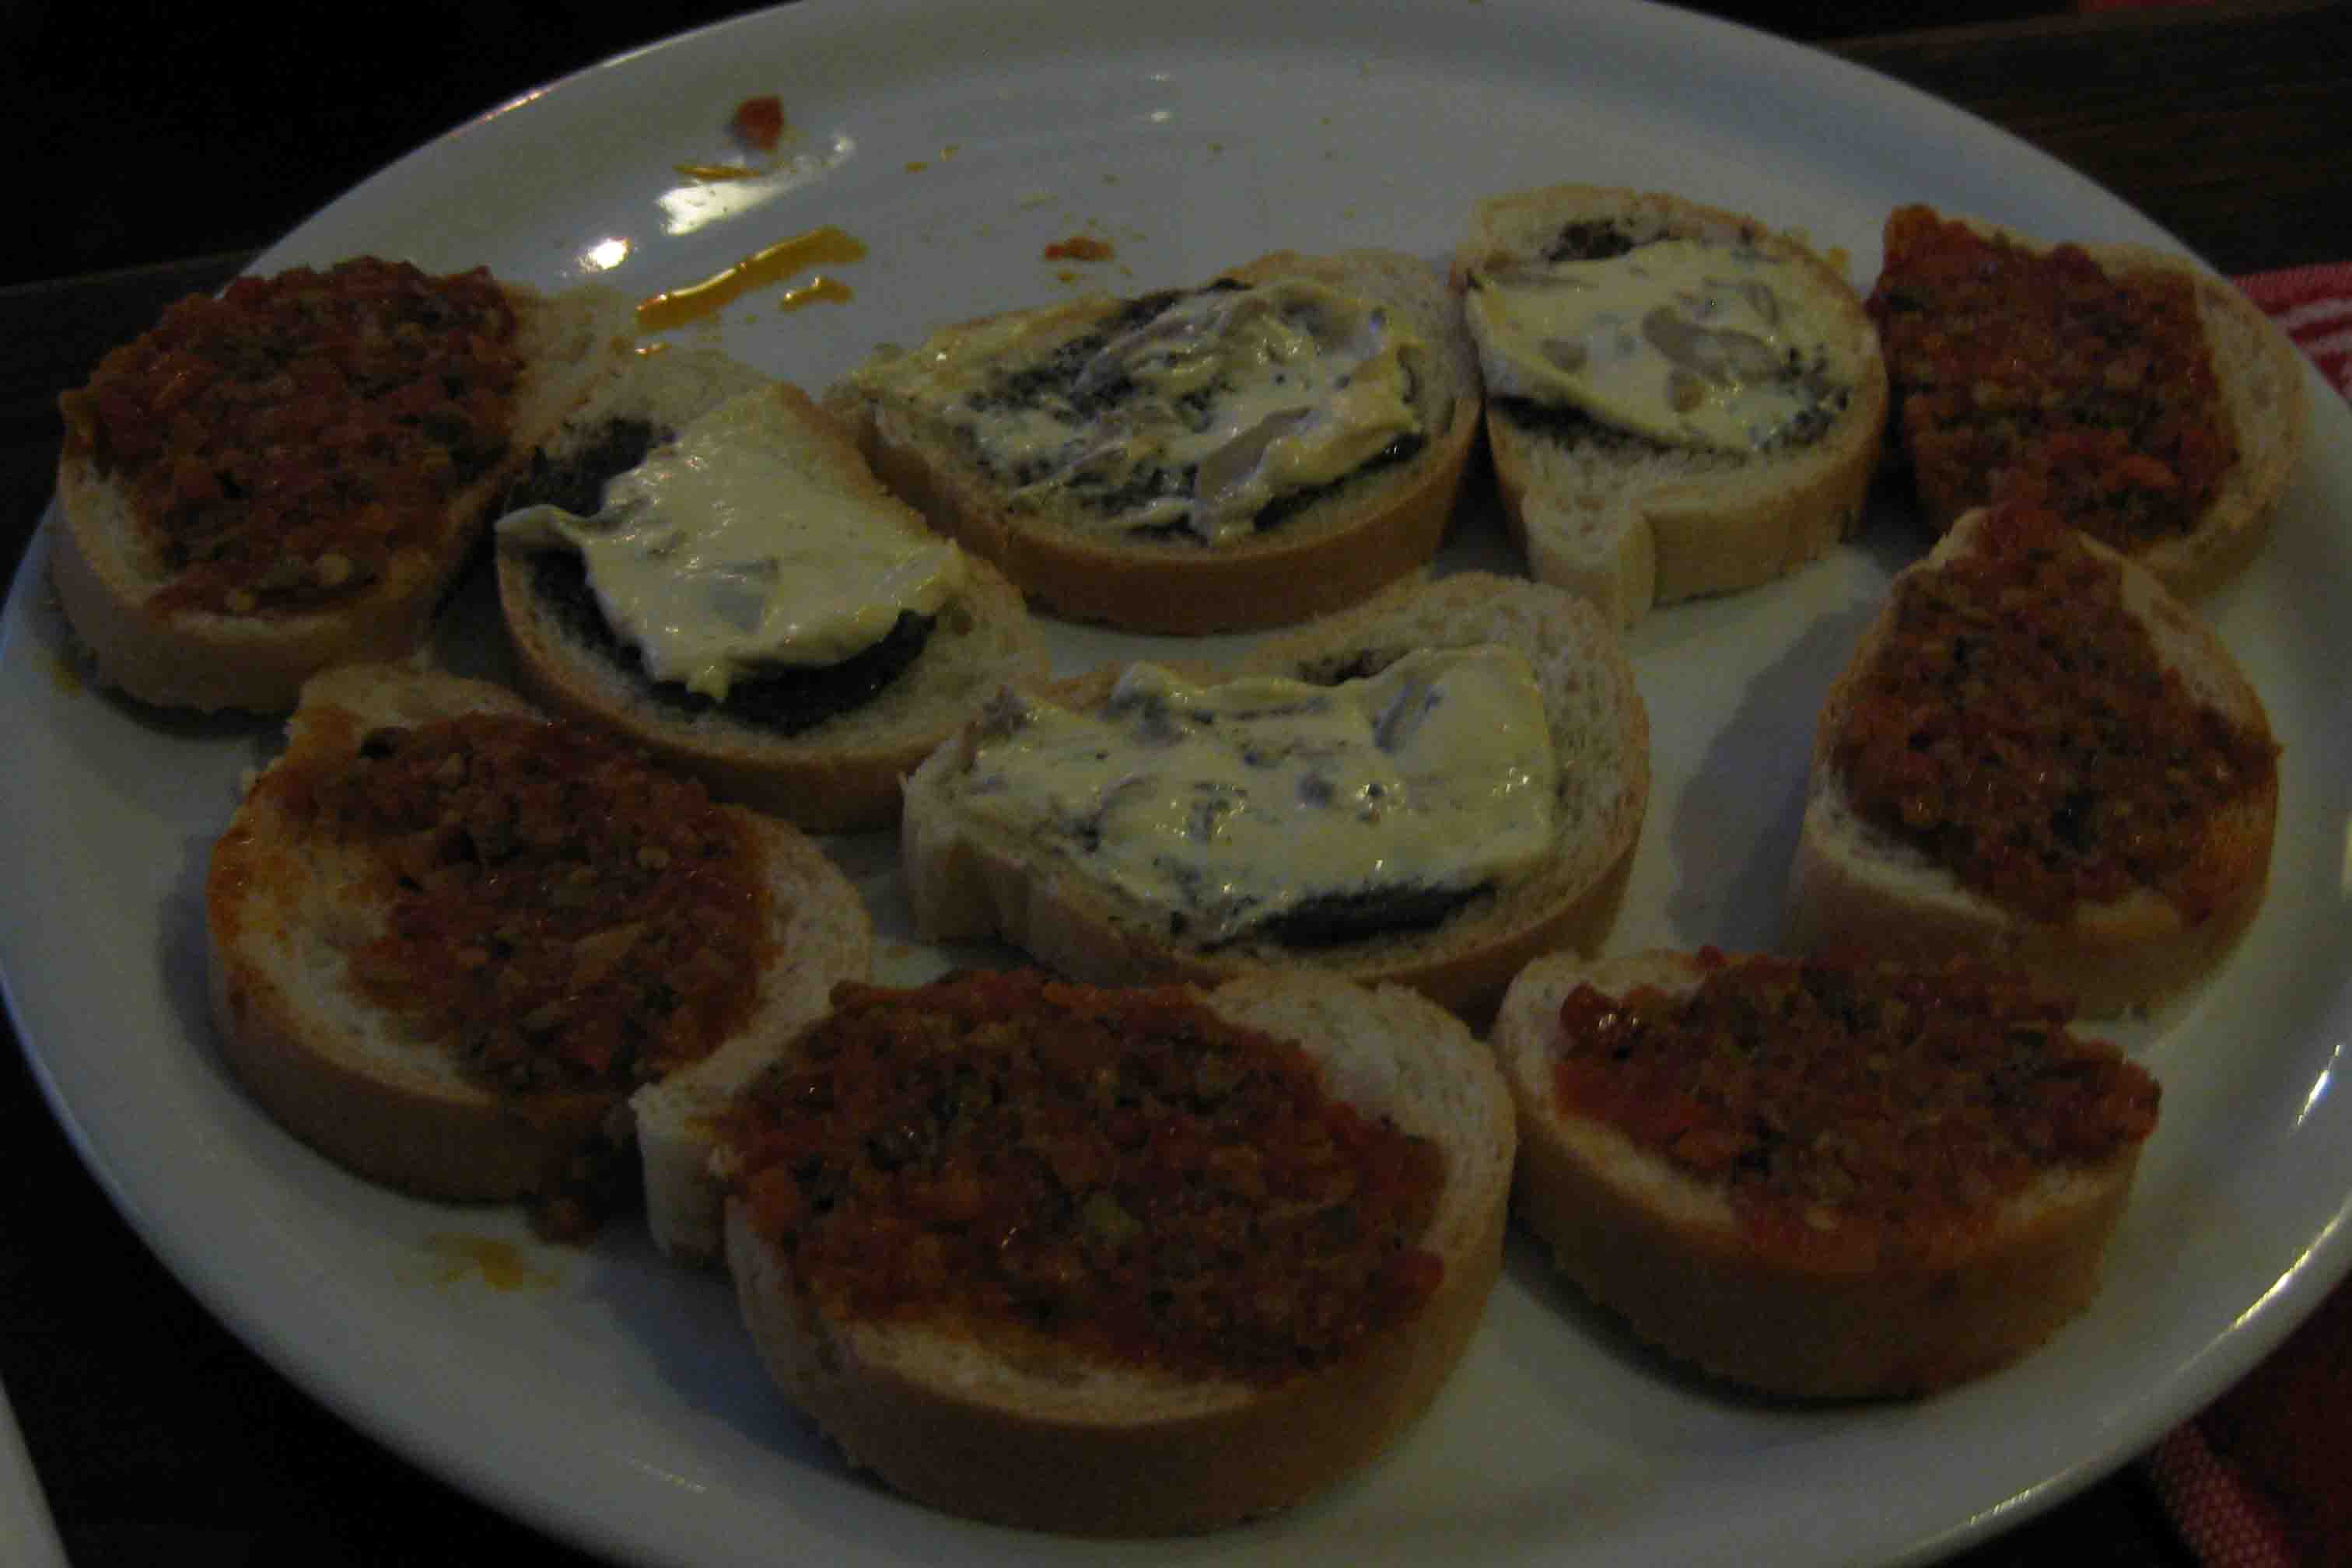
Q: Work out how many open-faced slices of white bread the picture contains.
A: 10